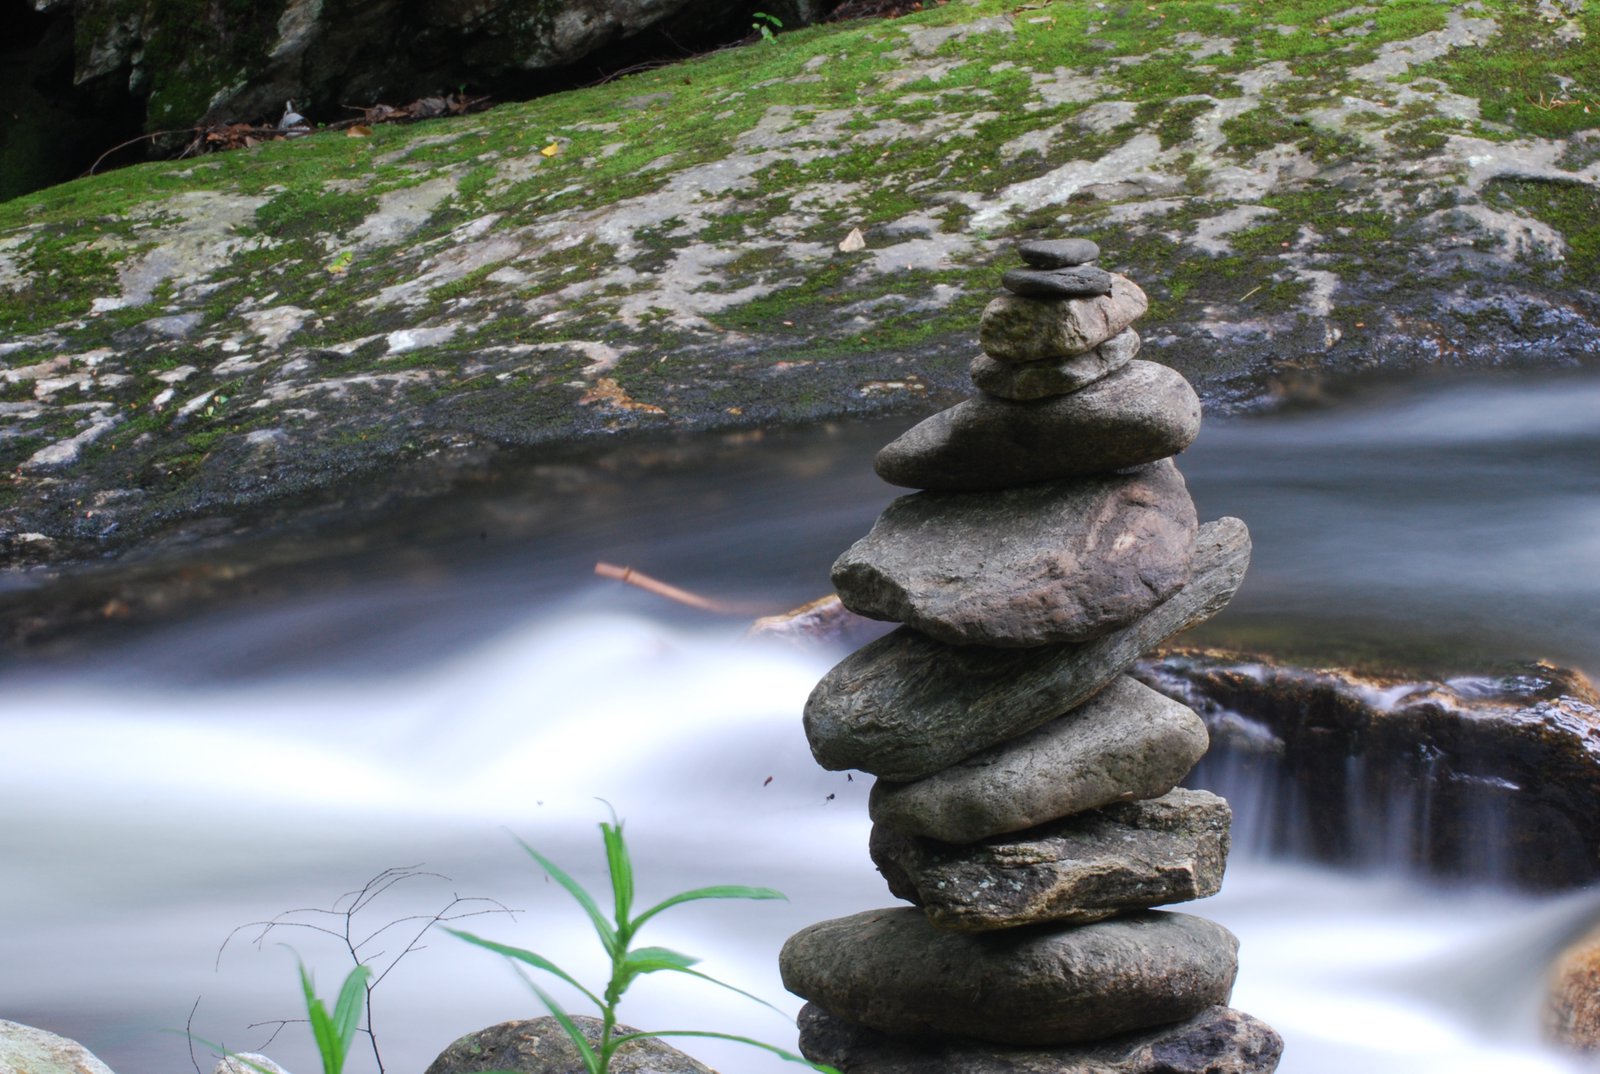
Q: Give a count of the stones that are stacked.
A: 11